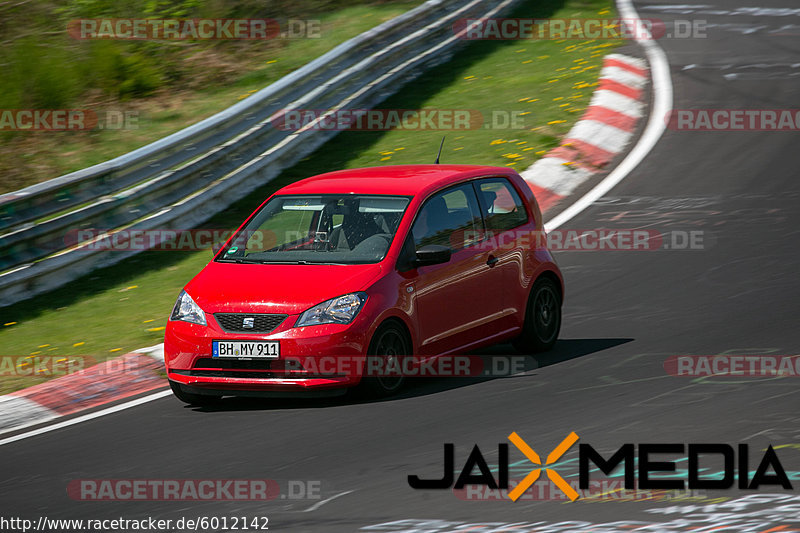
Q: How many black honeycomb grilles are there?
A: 1